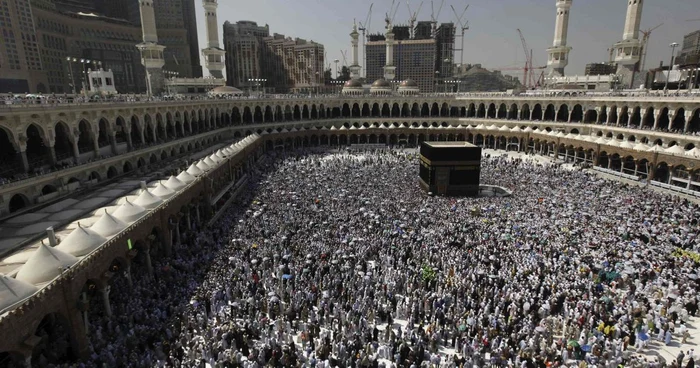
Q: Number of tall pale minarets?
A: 6